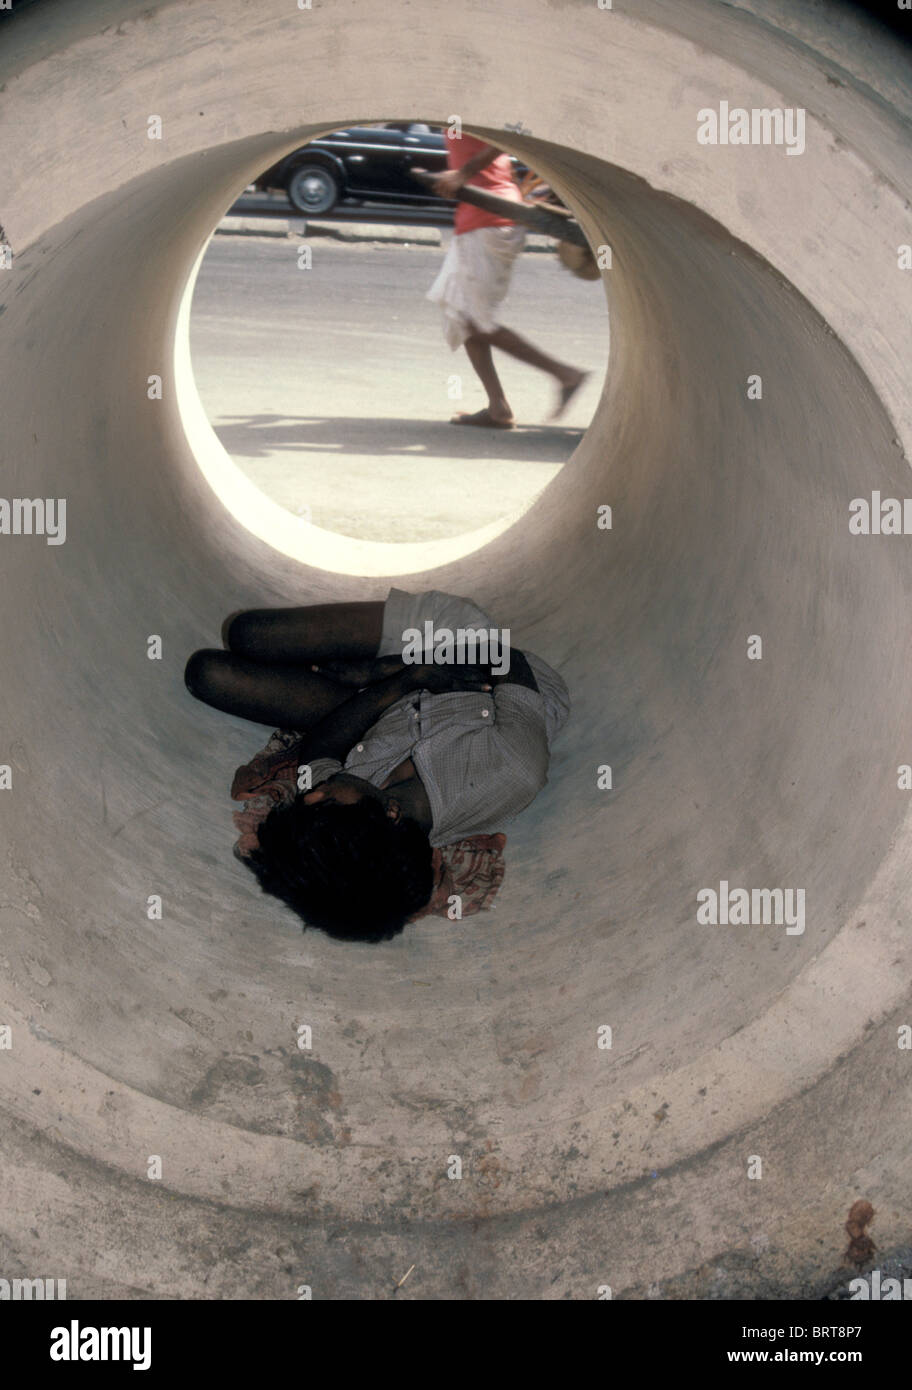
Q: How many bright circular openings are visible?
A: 1